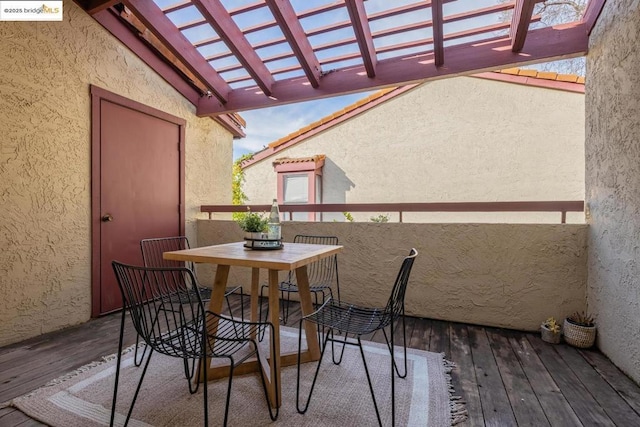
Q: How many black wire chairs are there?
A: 4